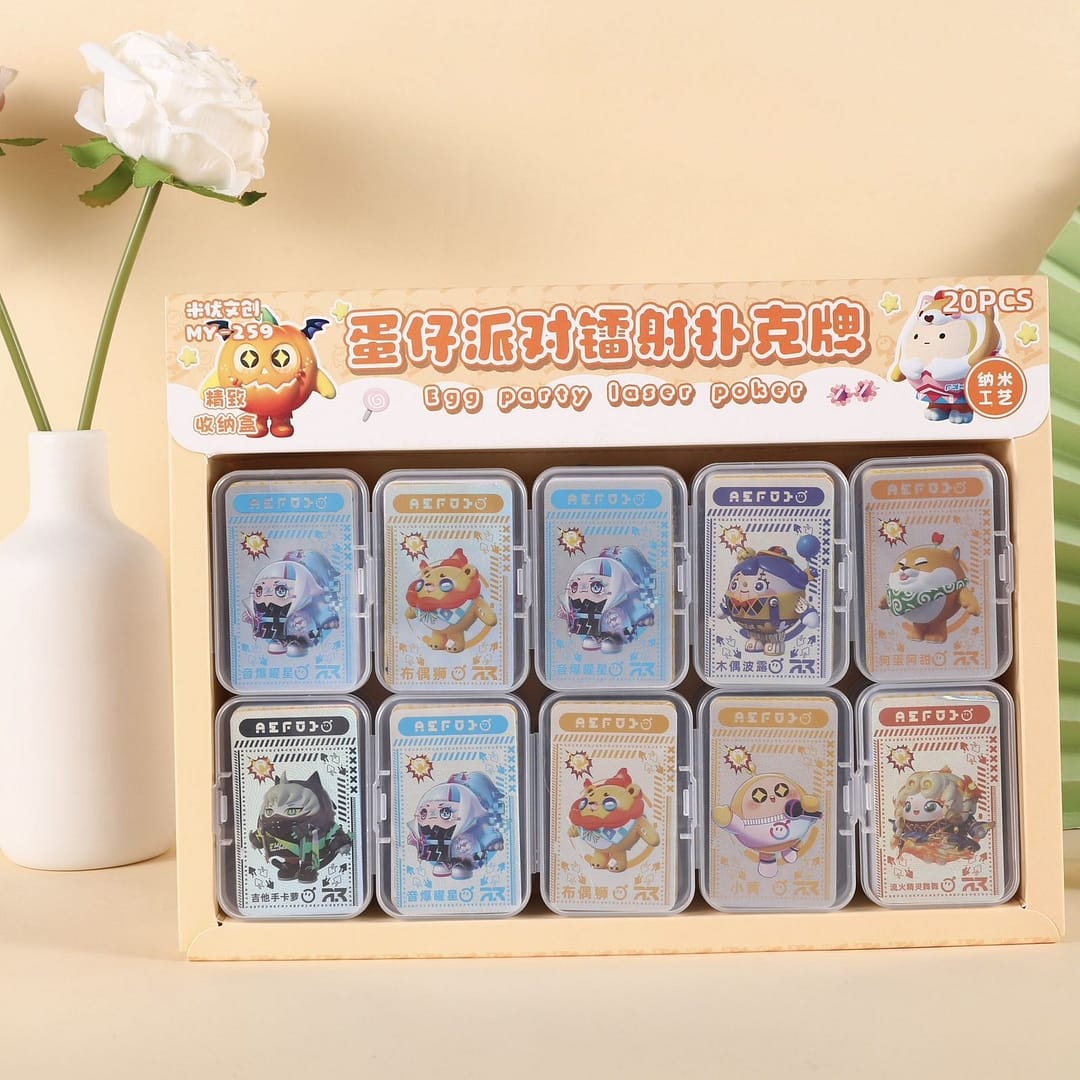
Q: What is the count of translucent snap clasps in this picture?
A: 10